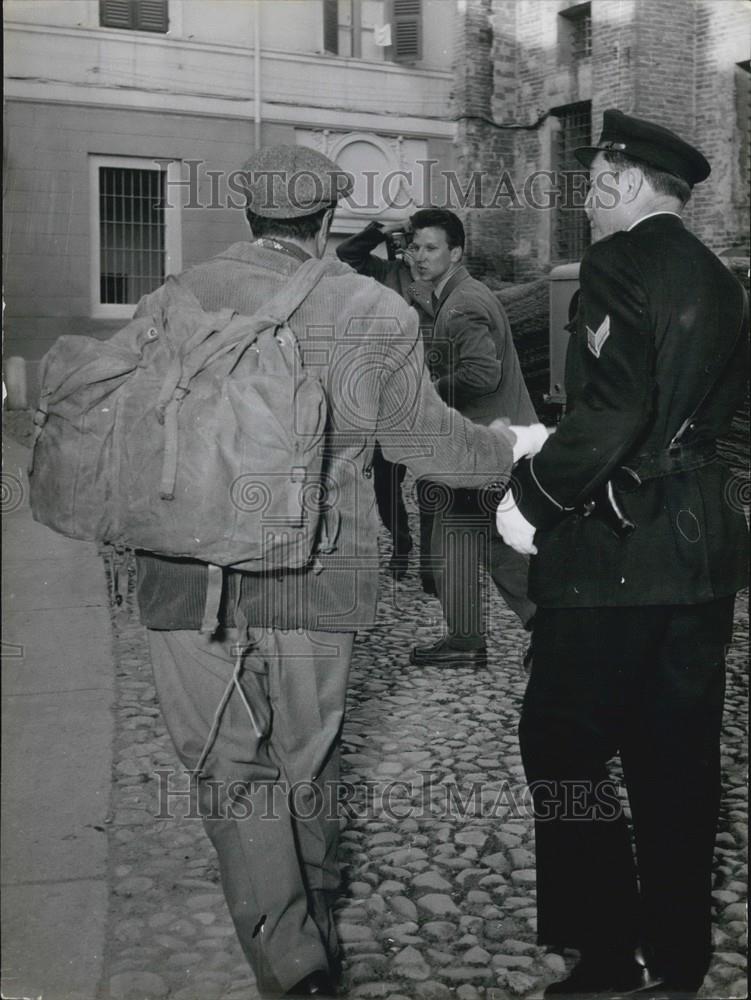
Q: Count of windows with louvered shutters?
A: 2